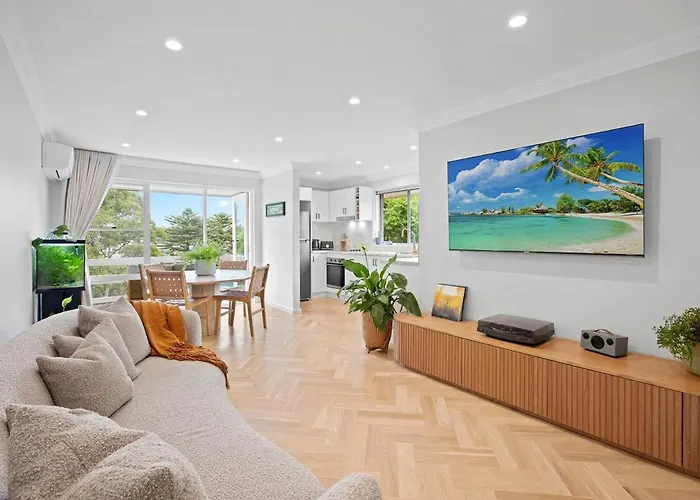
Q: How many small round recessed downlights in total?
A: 11